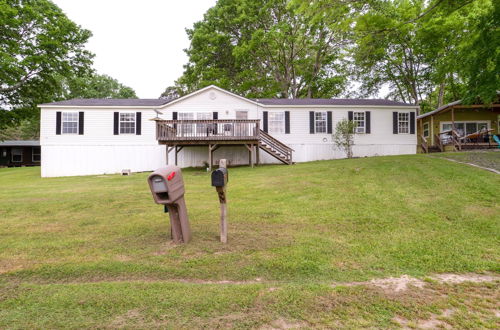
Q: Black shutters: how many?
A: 14